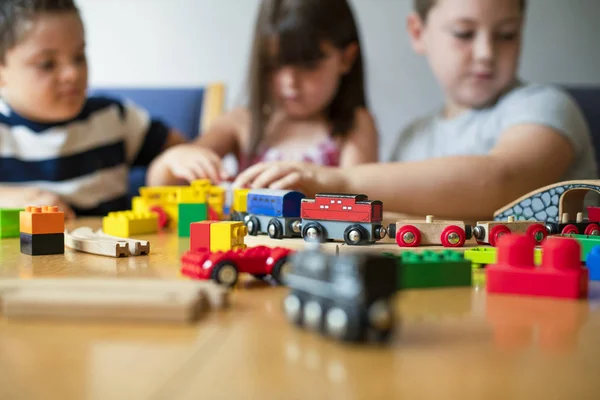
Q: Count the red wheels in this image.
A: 6